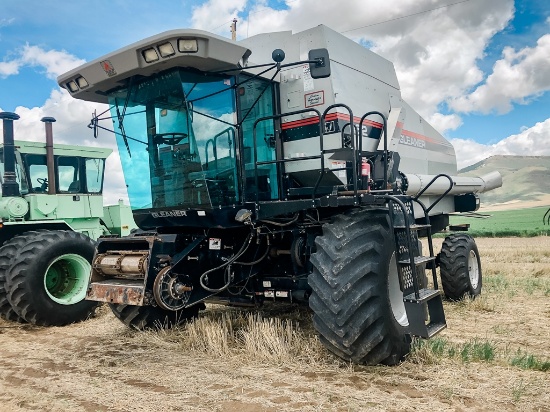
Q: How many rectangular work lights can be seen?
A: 5